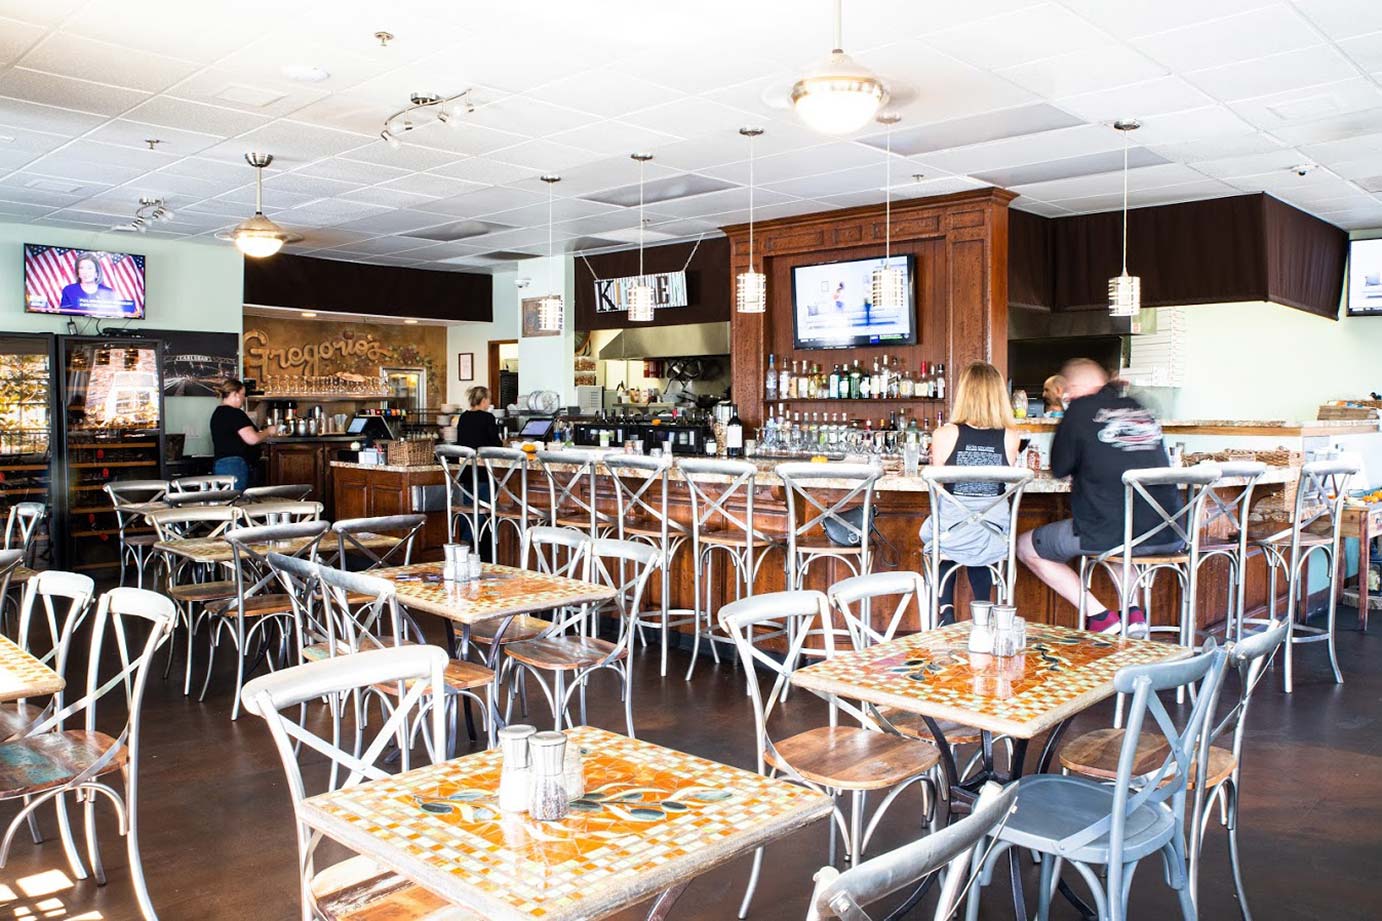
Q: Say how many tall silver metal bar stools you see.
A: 10